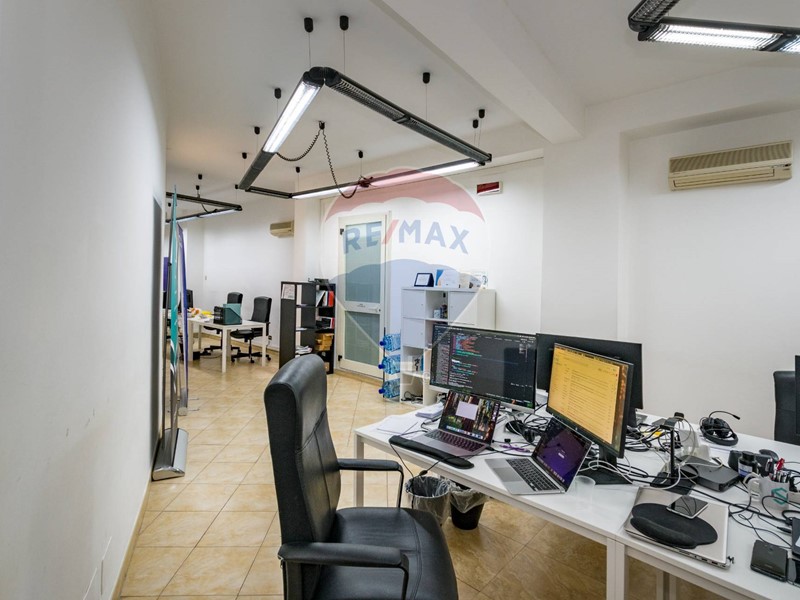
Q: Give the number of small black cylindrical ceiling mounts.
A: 15